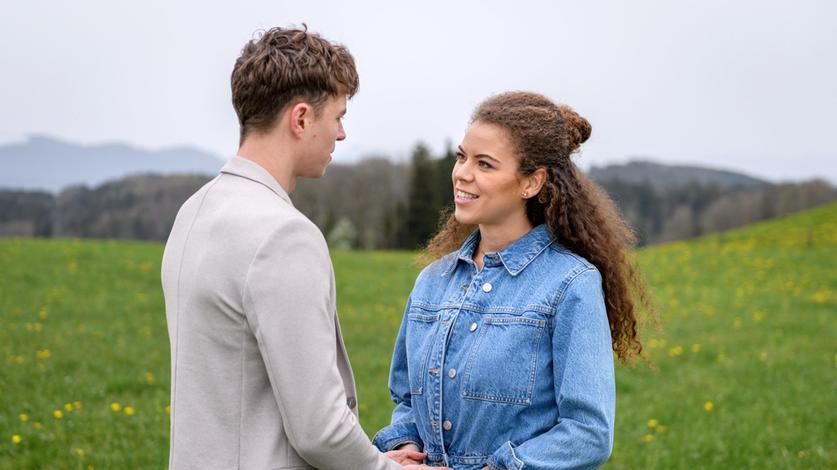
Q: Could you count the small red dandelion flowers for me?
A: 0